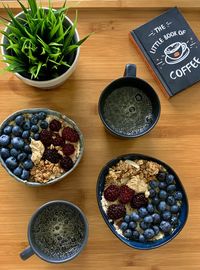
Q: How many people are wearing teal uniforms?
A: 0